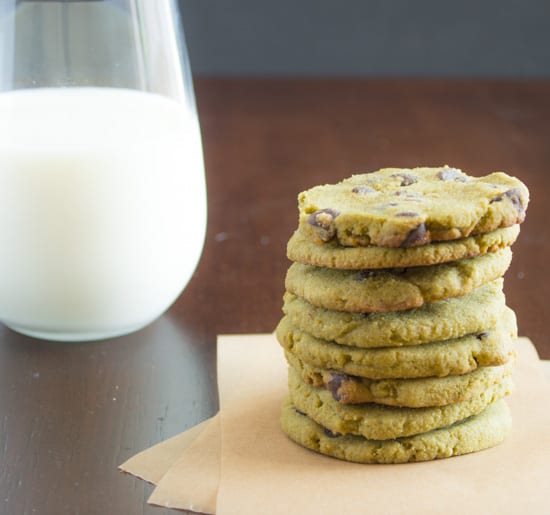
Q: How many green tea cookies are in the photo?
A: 8